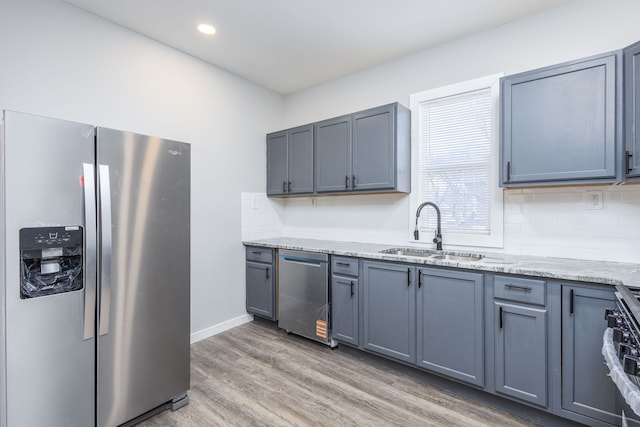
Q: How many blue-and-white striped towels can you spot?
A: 0